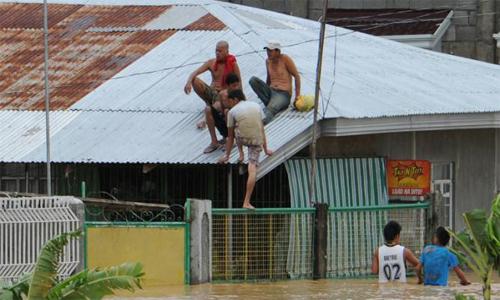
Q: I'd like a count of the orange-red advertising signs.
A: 1